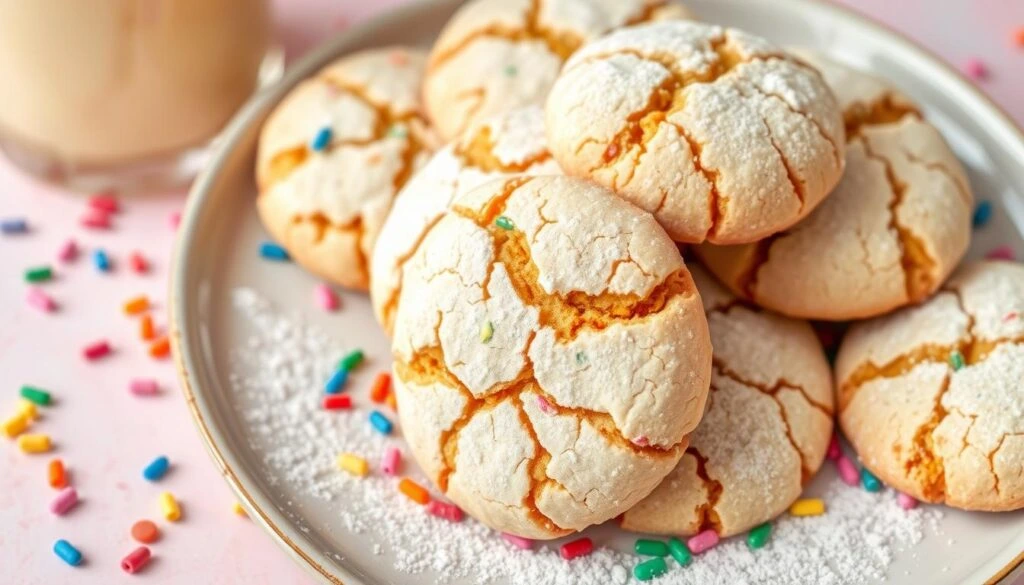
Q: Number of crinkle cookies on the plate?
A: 8